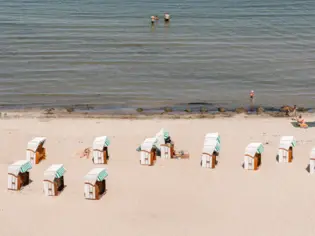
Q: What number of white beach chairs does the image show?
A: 11